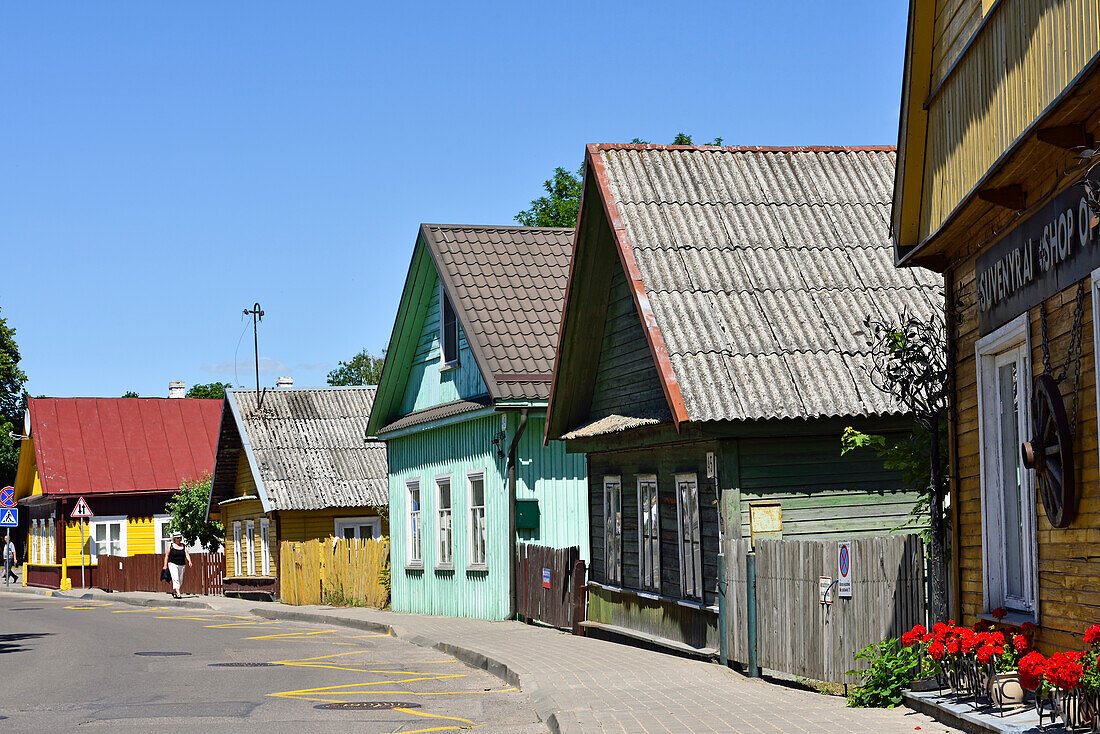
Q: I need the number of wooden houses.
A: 5